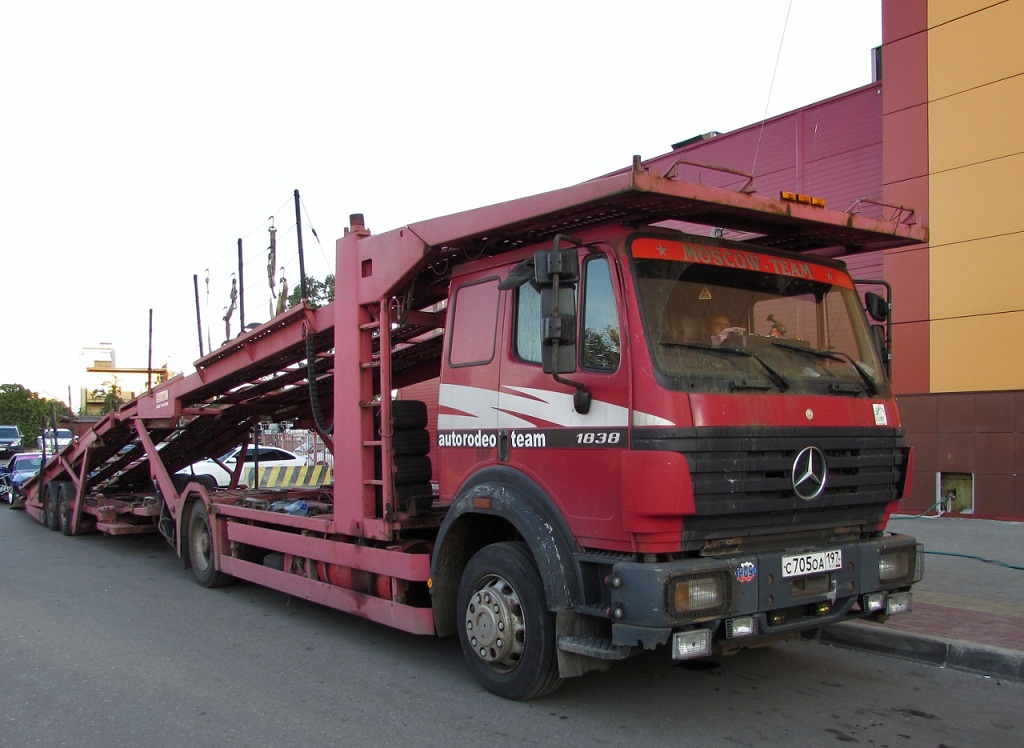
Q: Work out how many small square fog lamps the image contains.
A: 4